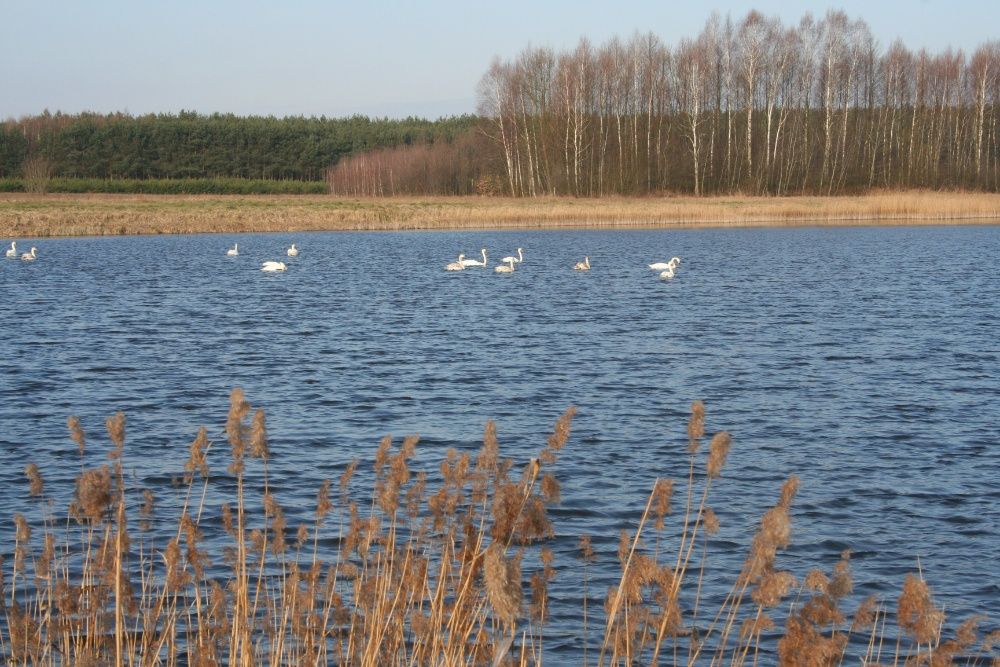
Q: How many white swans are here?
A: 12